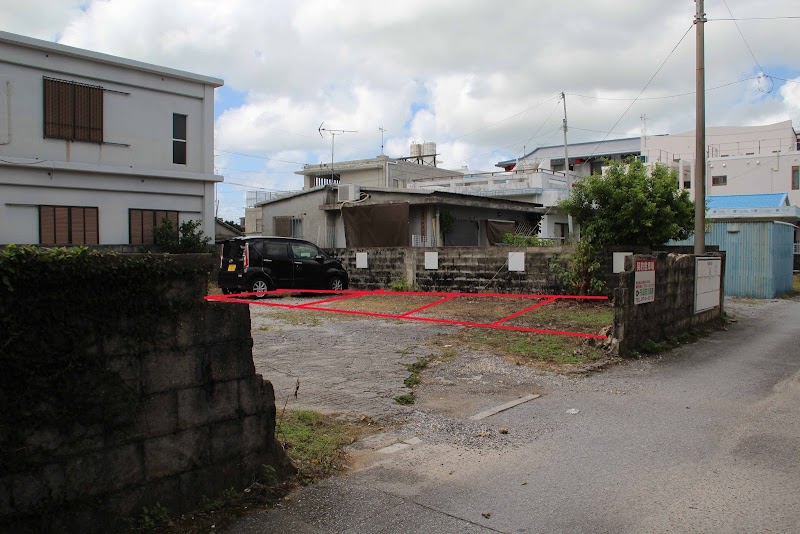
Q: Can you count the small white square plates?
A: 4